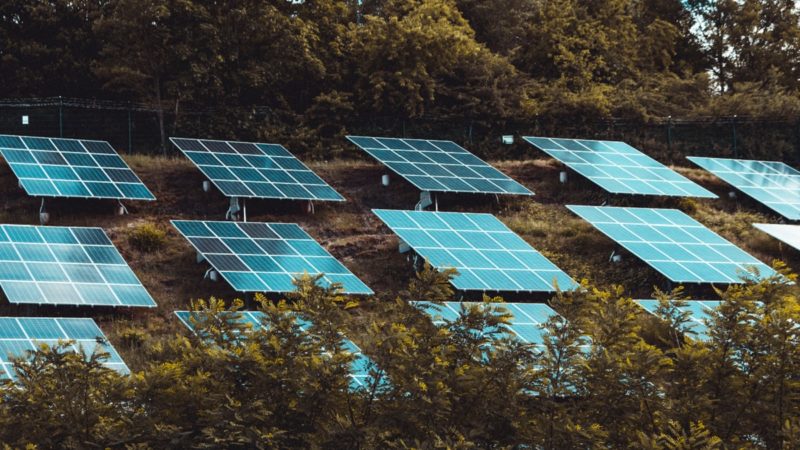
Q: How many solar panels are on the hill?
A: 14